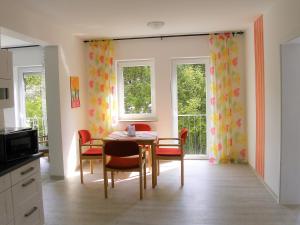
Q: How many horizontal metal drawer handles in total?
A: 3